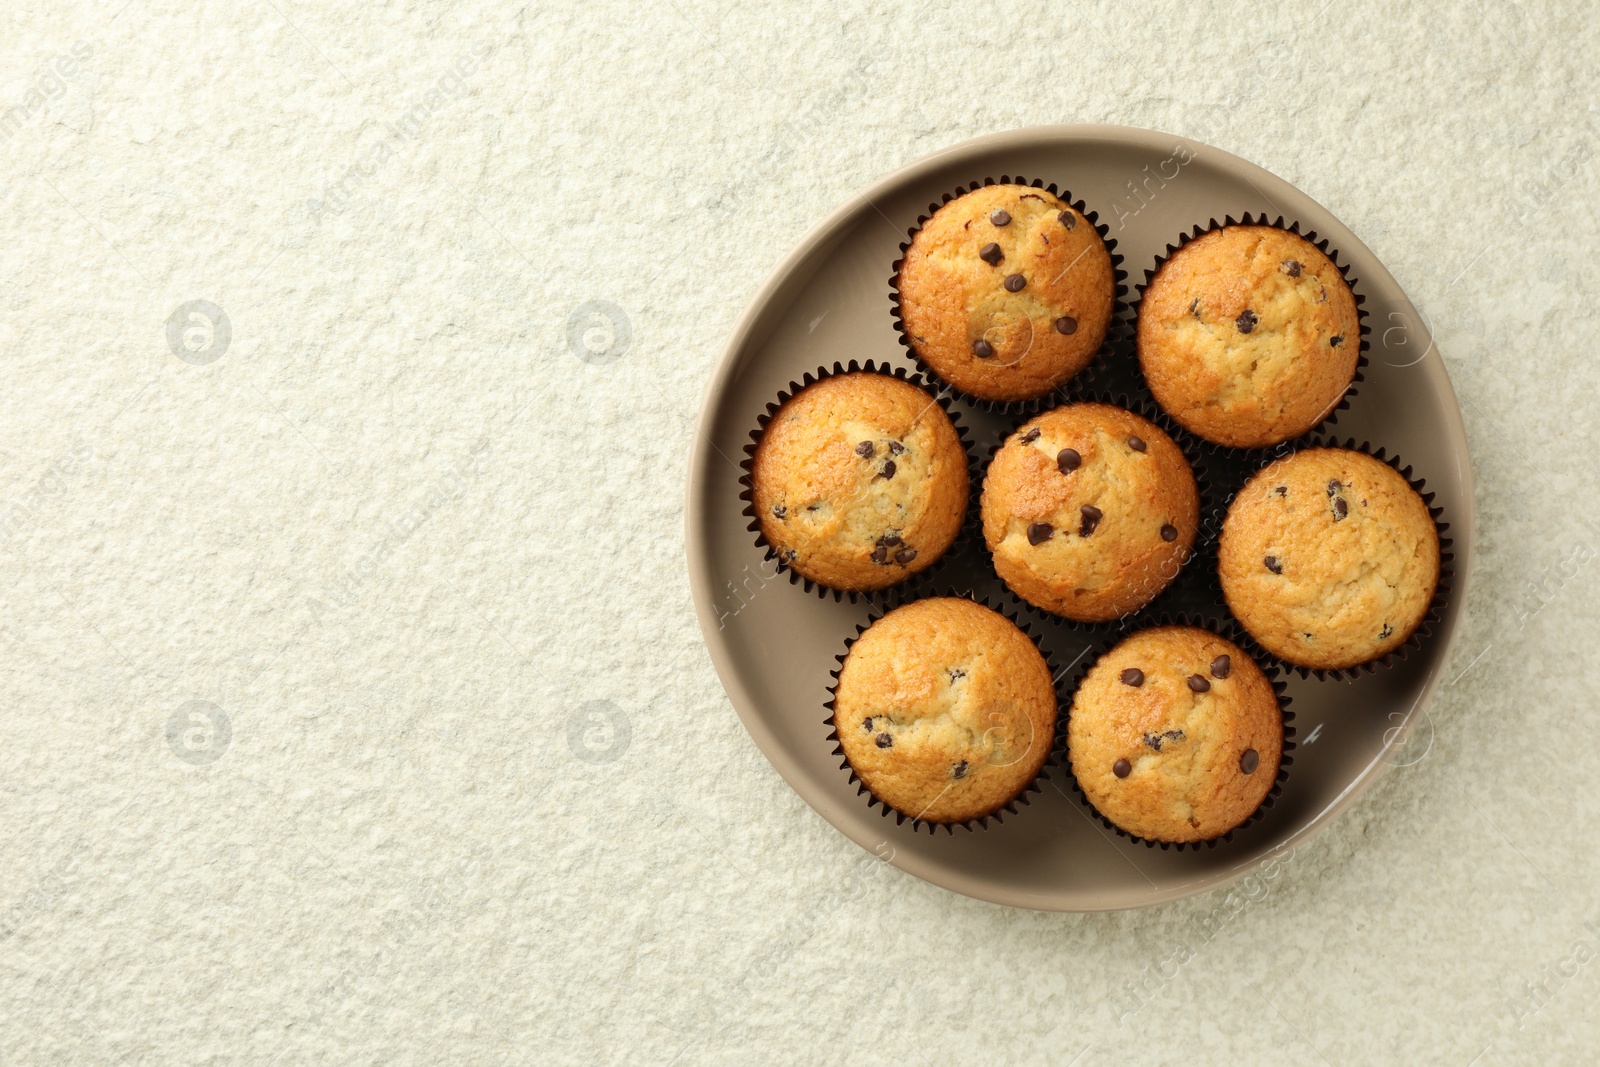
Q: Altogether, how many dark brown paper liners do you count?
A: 7